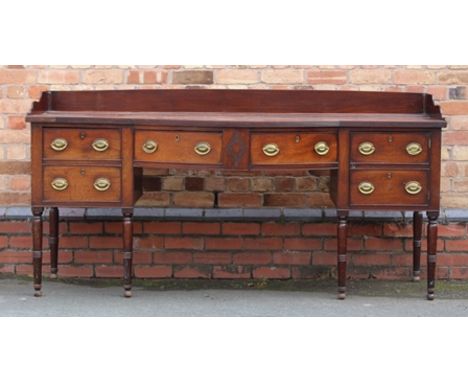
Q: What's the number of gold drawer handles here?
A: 12